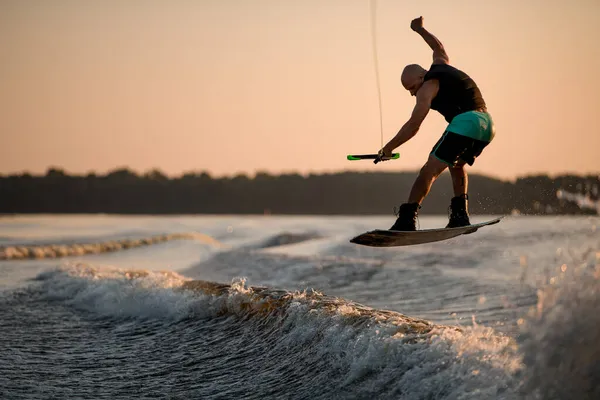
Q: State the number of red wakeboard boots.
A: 0